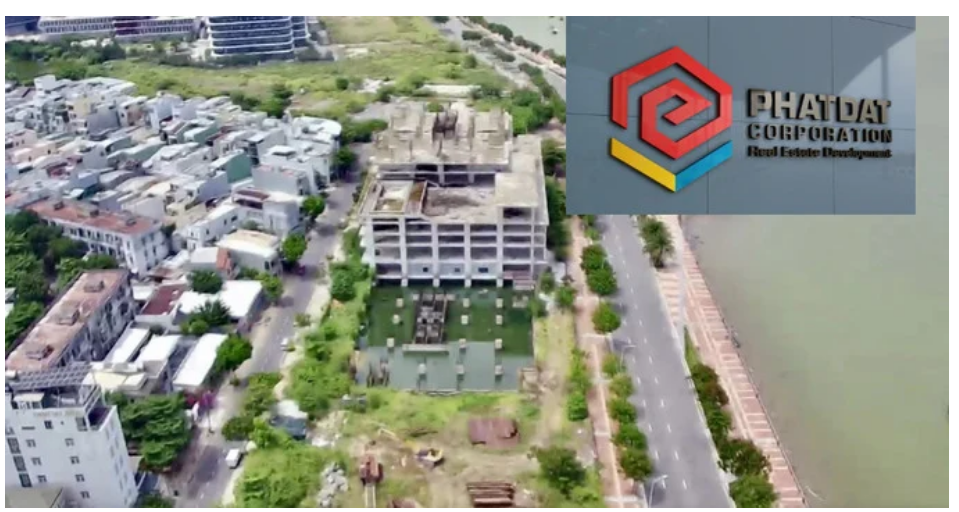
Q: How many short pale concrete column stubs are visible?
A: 12